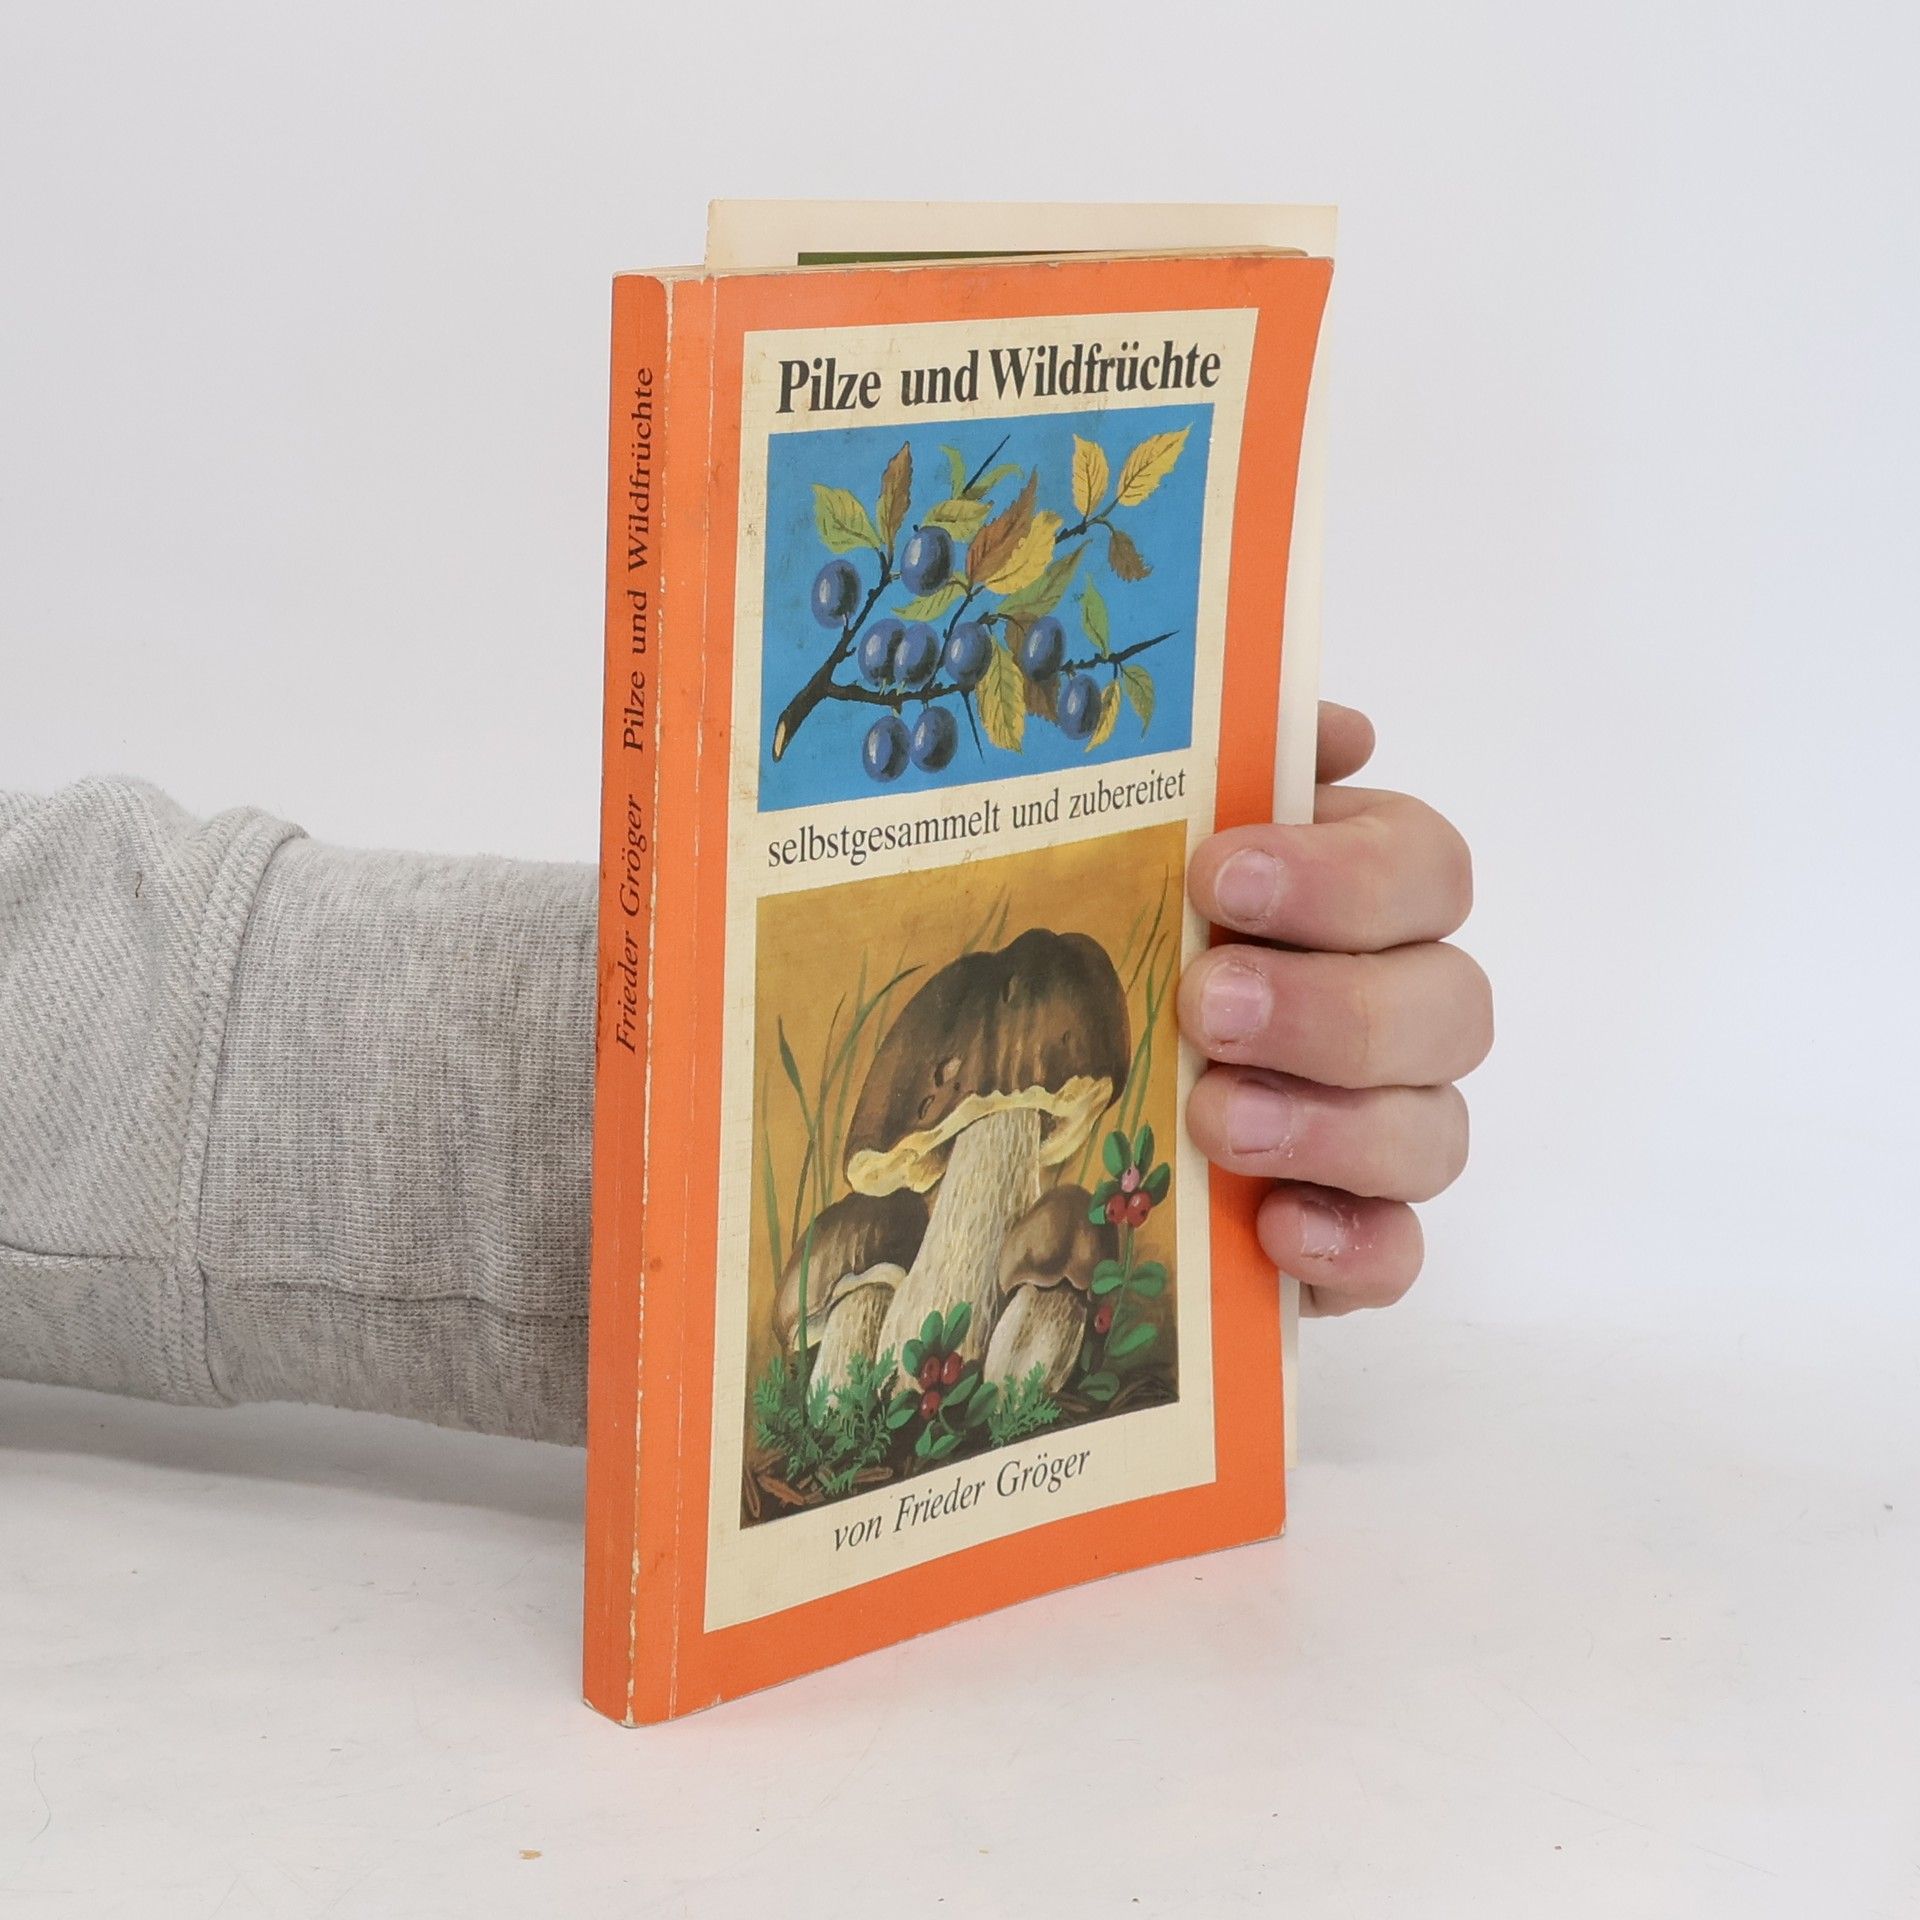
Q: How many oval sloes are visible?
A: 9